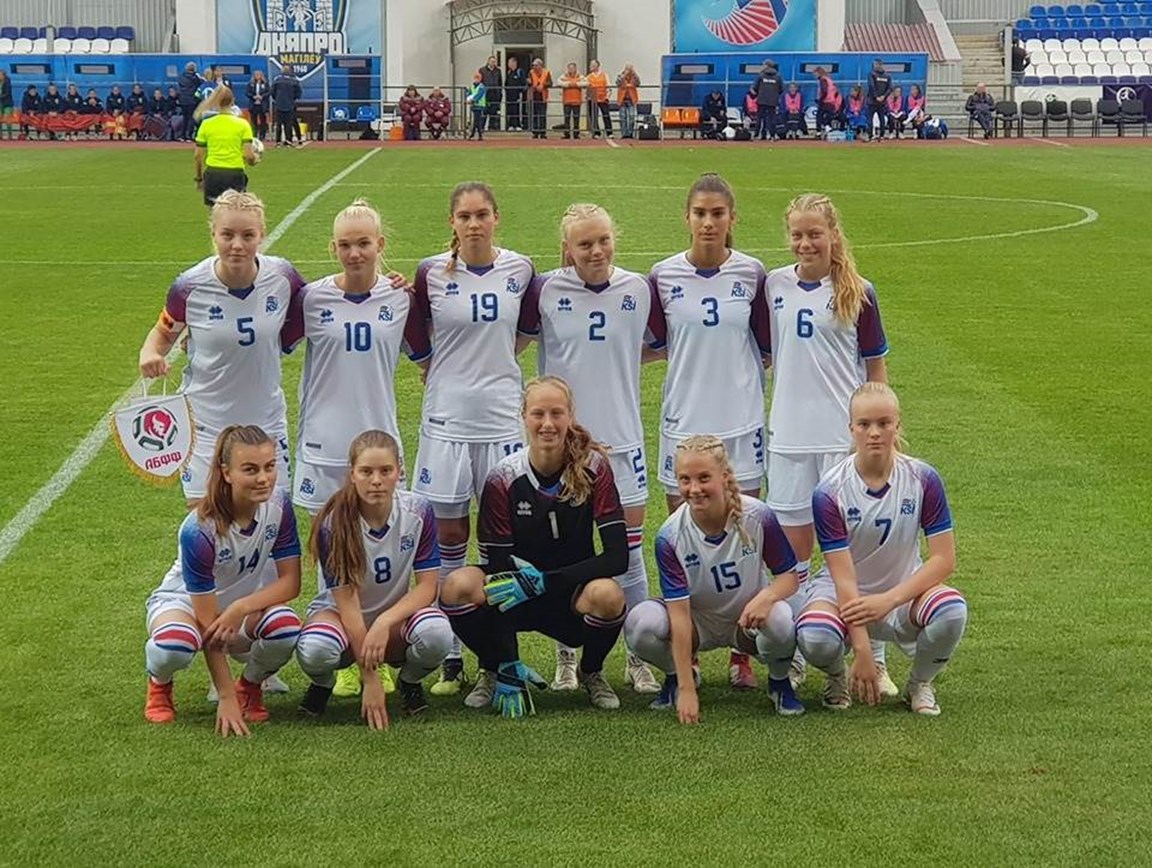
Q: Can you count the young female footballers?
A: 11